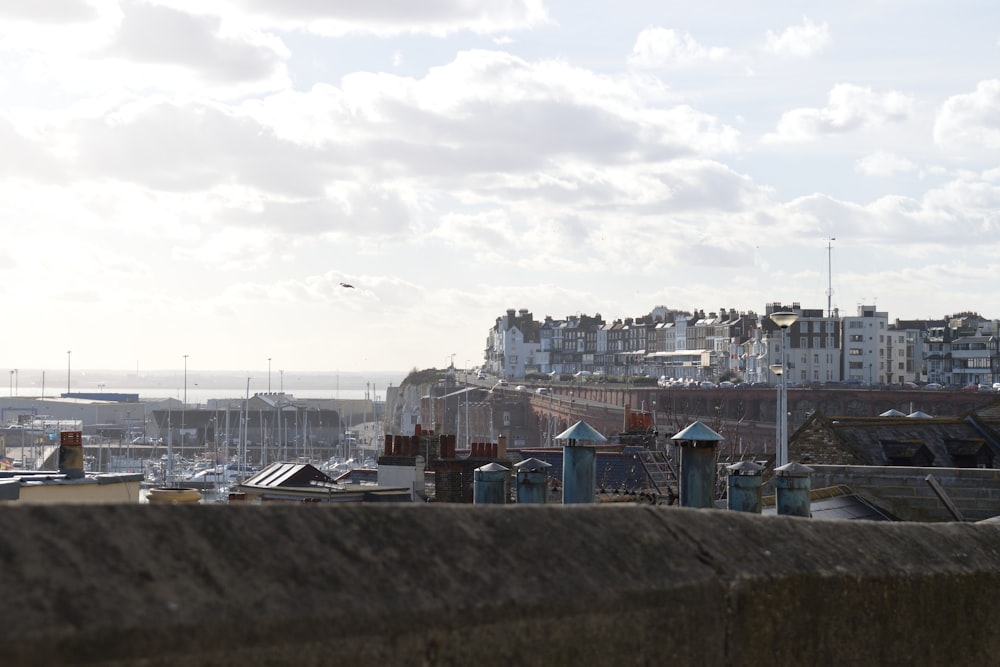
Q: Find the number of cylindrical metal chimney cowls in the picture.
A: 6